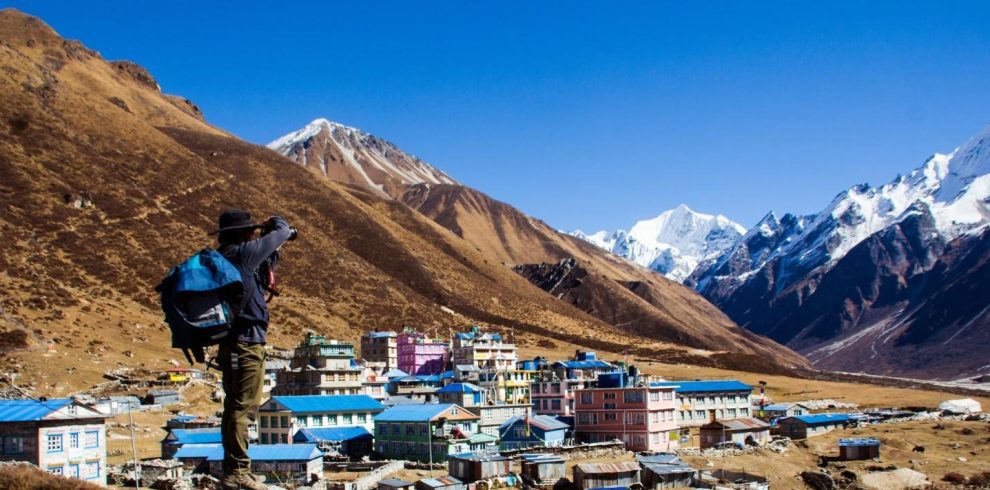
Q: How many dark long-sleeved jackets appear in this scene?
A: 1